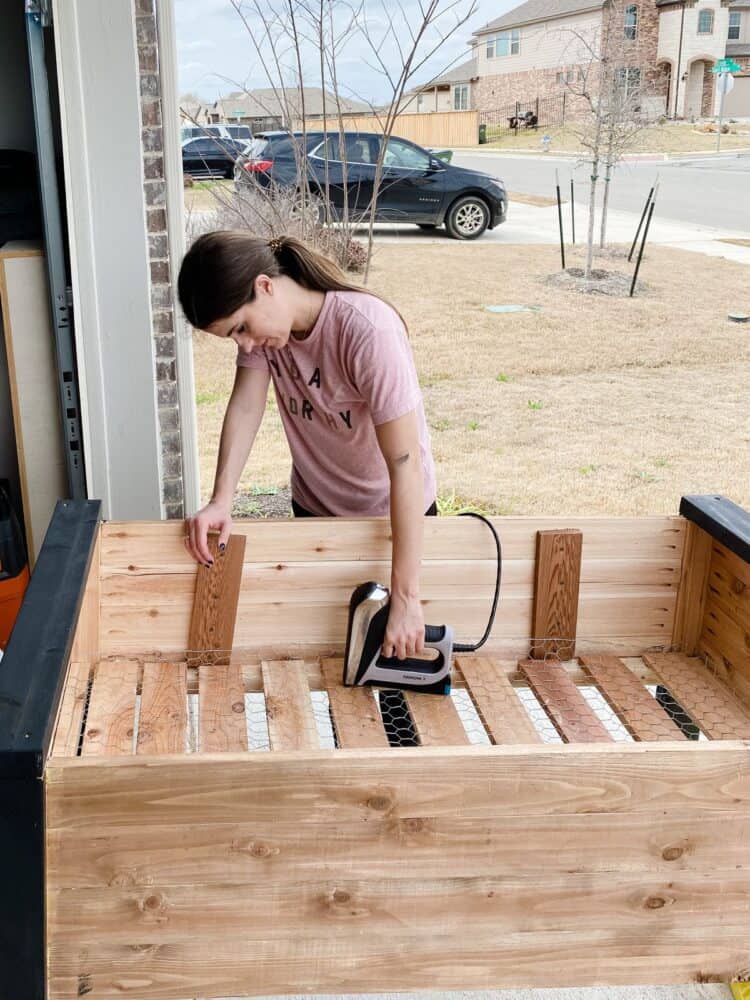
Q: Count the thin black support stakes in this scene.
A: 4